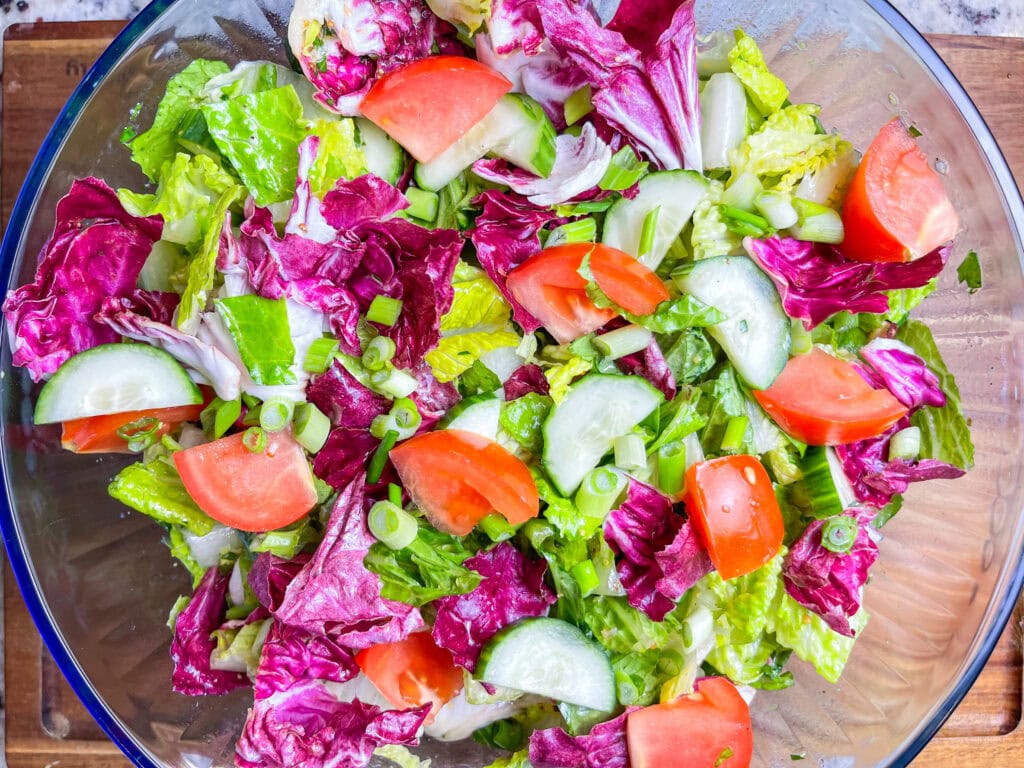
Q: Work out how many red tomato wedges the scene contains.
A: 10